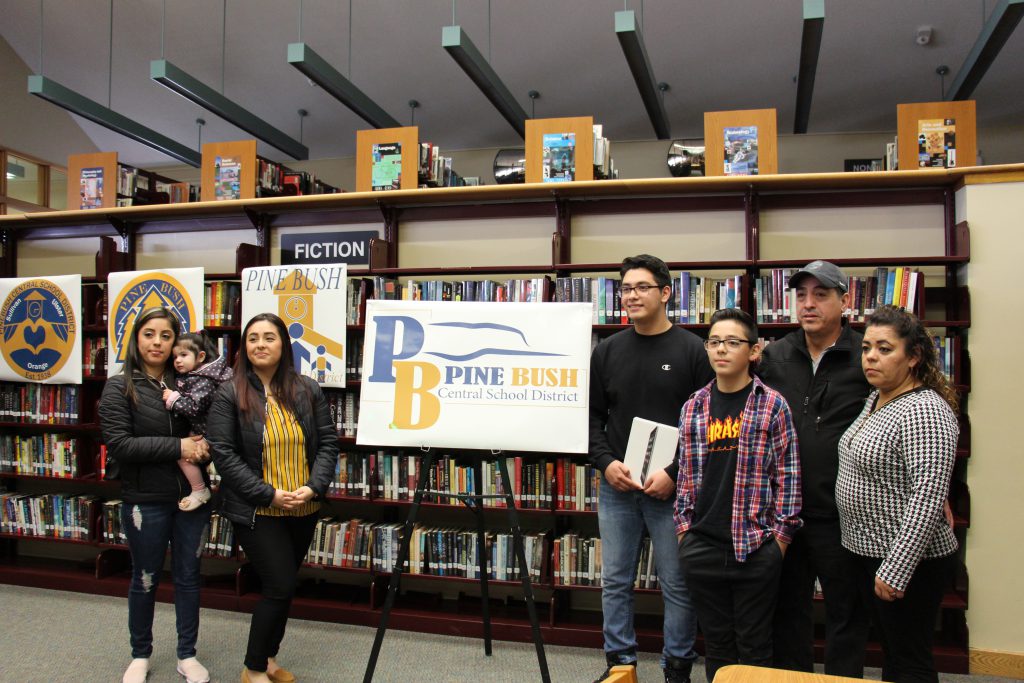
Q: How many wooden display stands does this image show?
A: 6